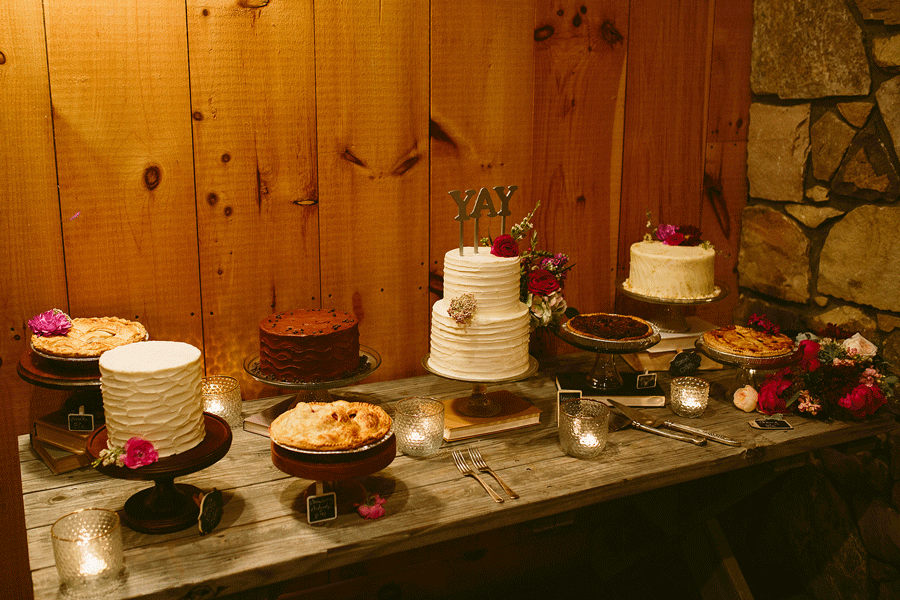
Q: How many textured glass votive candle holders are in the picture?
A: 5